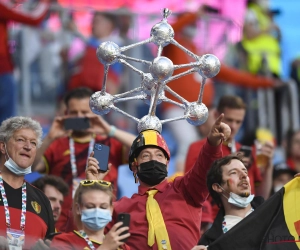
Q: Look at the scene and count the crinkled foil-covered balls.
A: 9